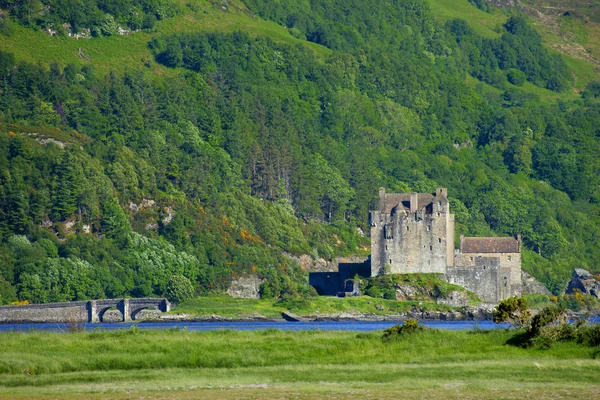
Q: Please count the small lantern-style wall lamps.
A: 0